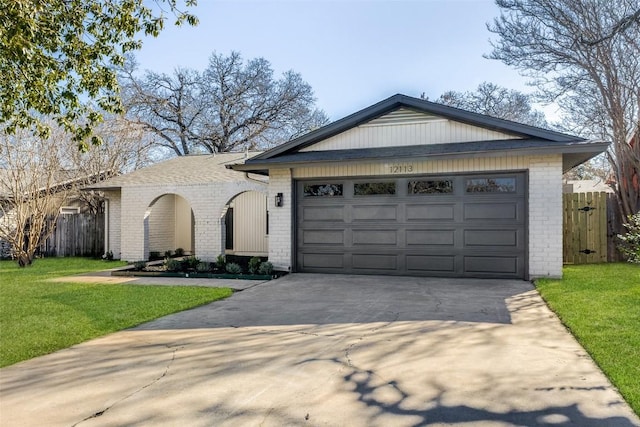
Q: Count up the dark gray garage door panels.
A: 12